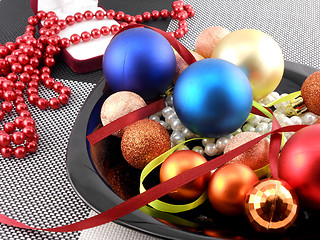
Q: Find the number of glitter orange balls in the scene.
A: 2